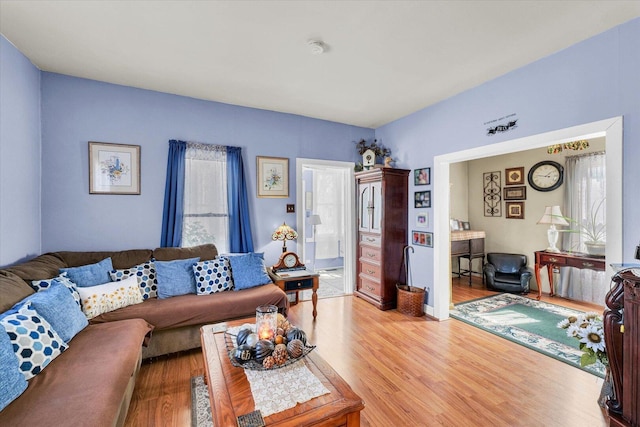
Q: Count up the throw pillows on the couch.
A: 10